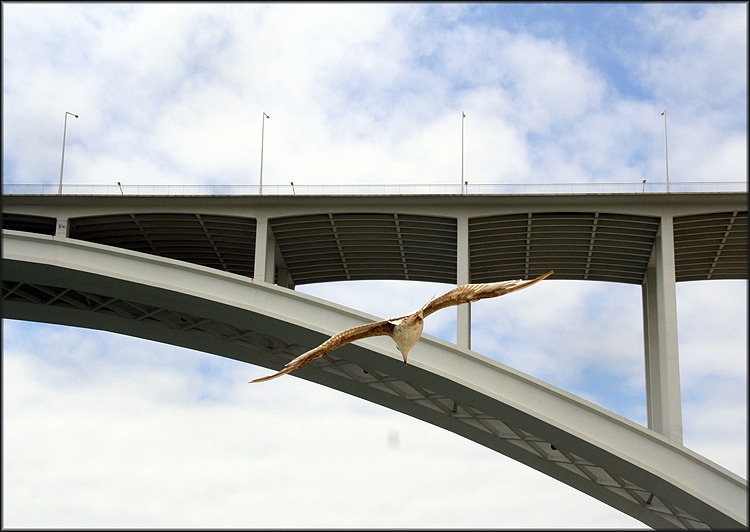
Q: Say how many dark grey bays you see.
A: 5